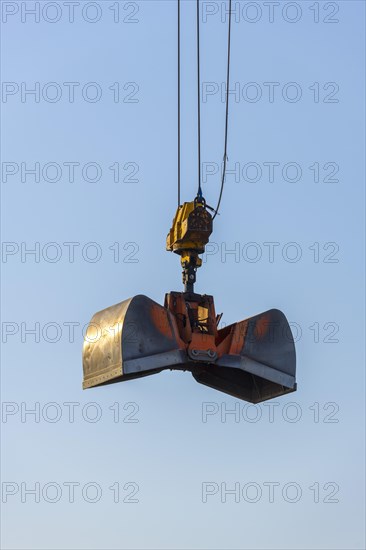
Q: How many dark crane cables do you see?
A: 3